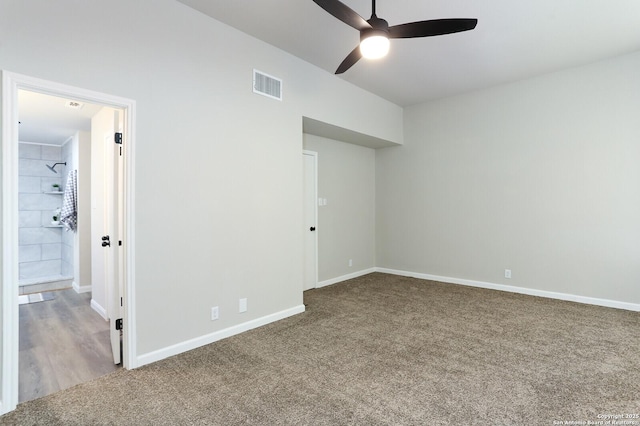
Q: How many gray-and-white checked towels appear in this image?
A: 1